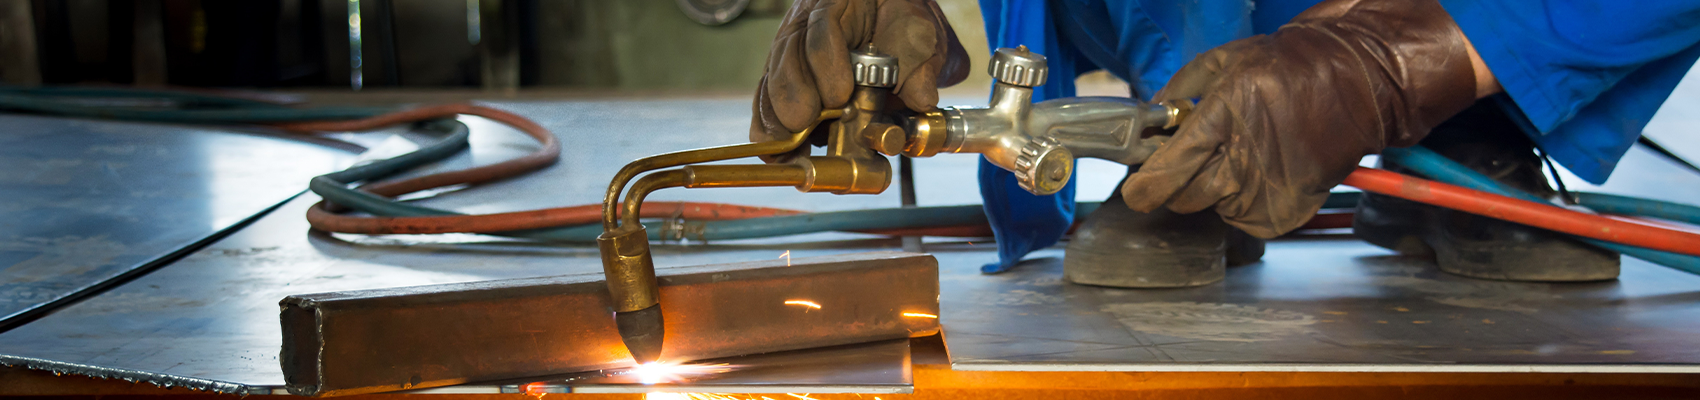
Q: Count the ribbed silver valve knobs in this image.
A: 3